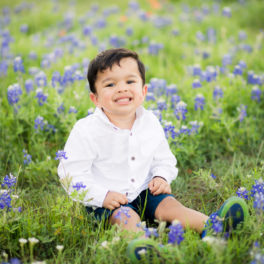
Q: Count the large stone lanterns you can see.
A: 0